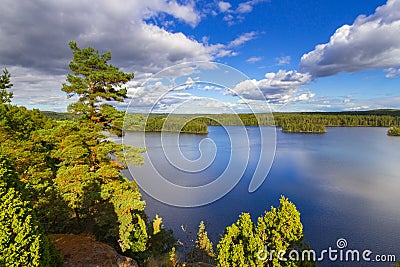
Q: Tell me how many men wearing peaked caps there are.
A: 0